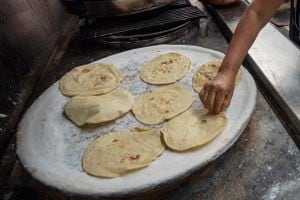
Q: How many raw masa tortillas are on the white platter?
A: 7